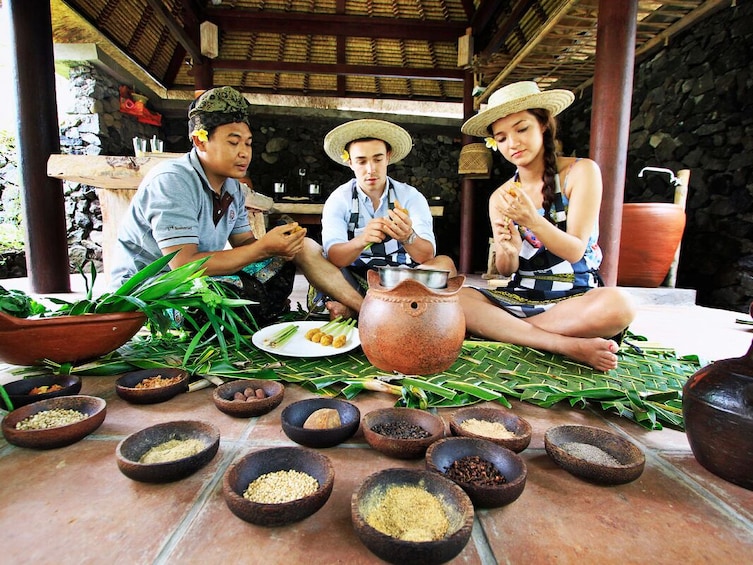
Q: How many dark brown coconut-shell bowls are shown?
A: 12